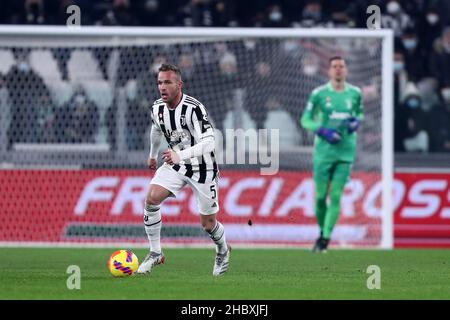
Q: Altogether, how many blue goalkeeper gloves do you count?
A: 2